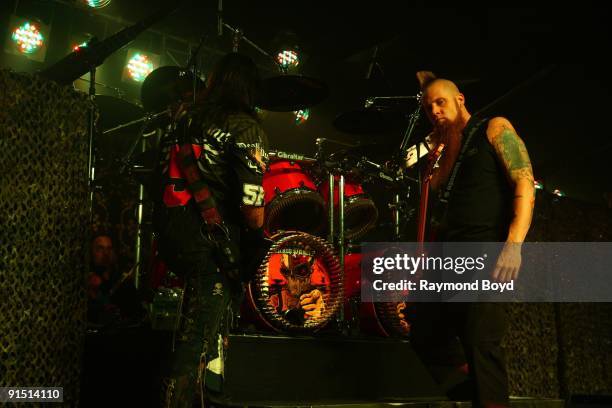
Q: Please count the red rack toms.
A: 2